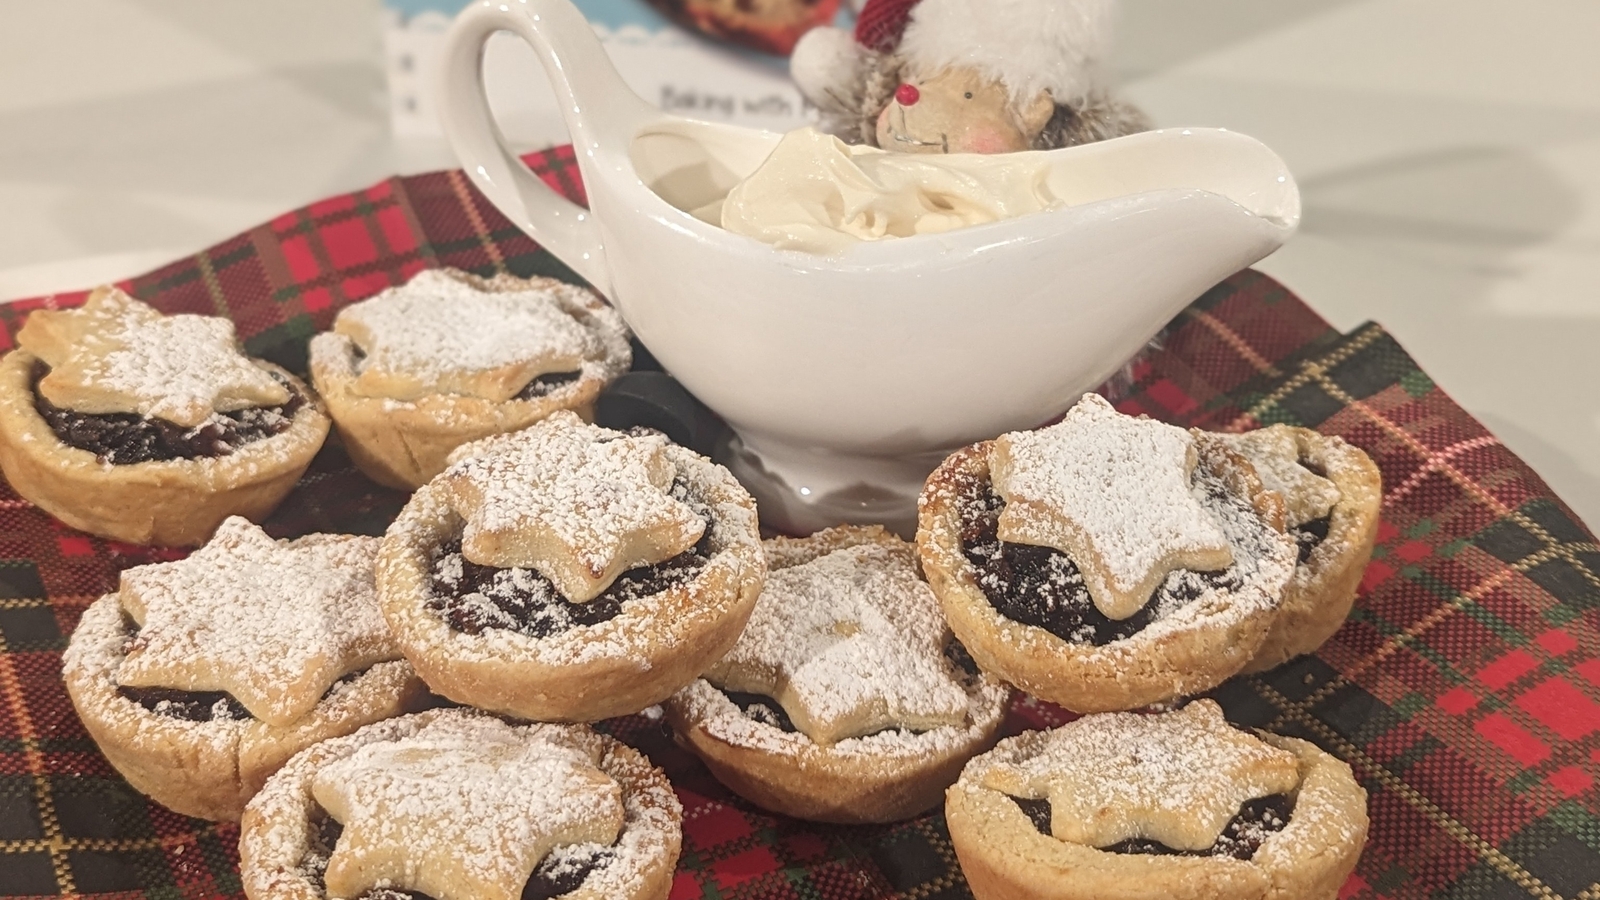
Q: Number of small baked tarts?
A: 9